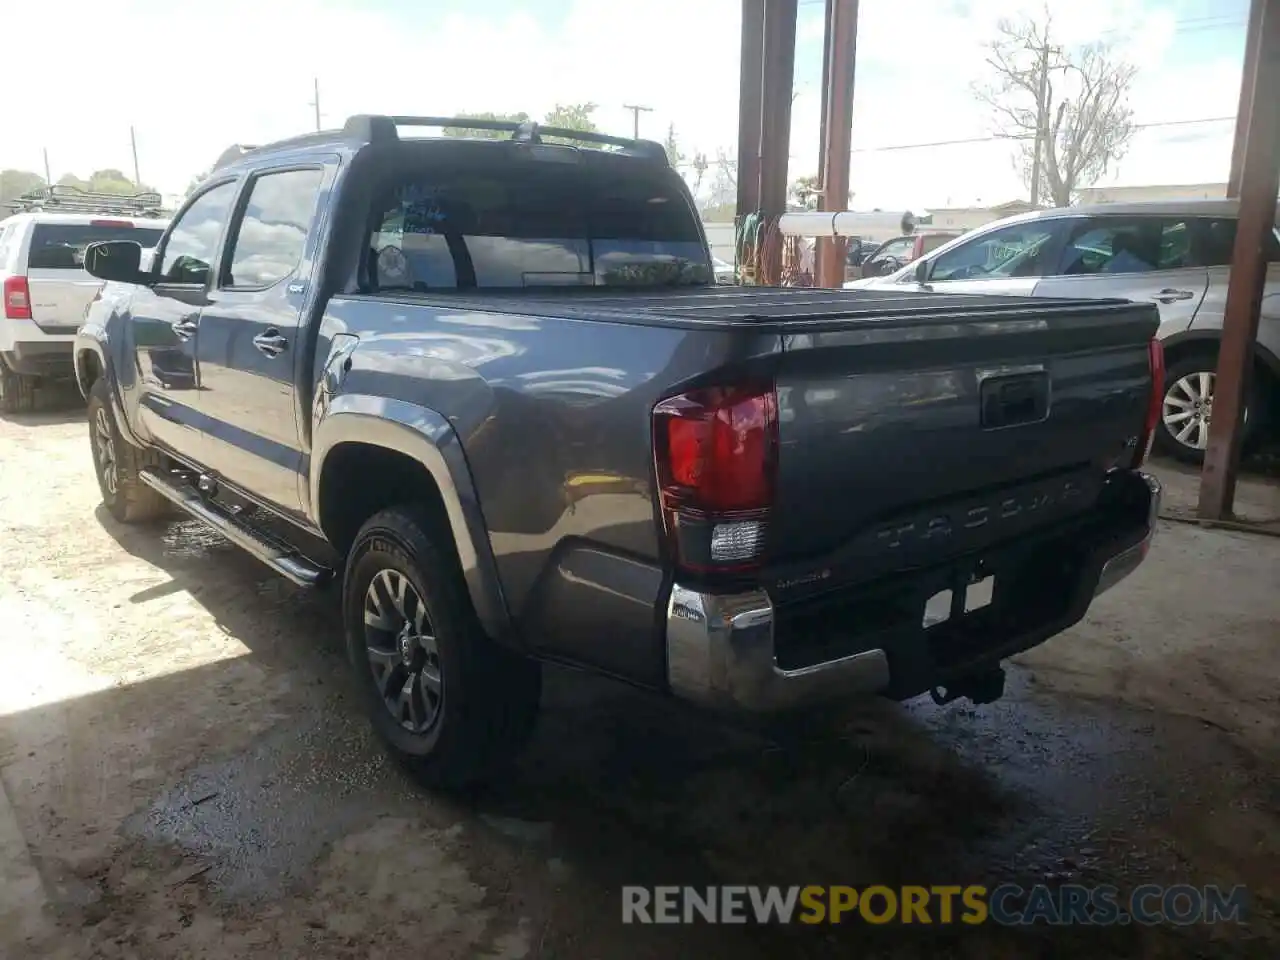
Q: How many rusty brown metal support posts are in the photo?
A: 3